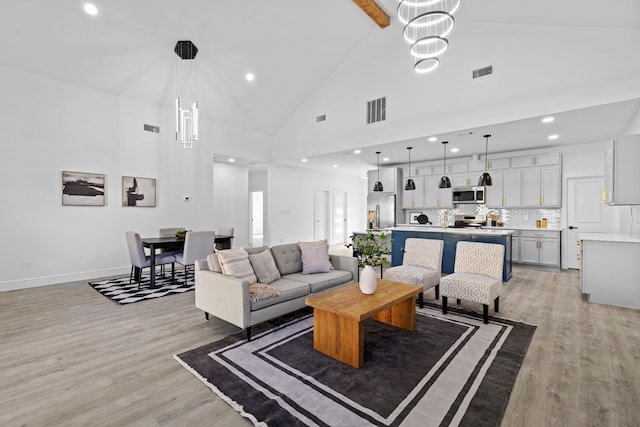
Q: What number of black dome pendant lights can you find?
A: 4